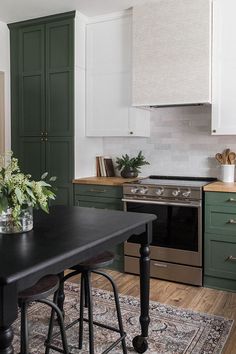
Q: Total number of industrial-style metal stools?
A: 2